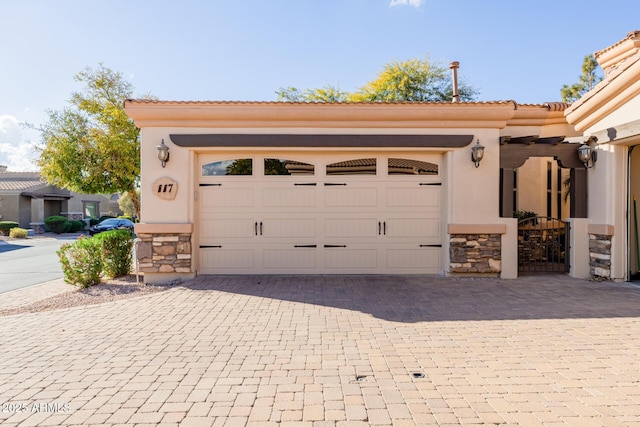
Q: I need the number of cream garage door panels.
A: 12